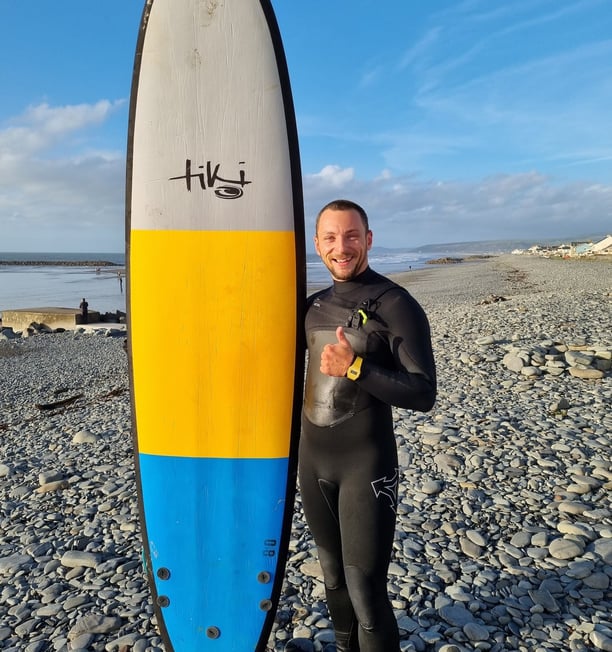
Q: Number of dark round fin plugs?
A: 5